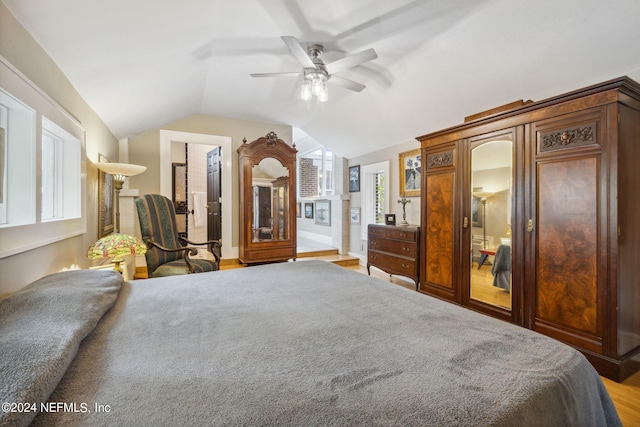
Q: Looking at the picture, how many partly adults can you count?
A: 0